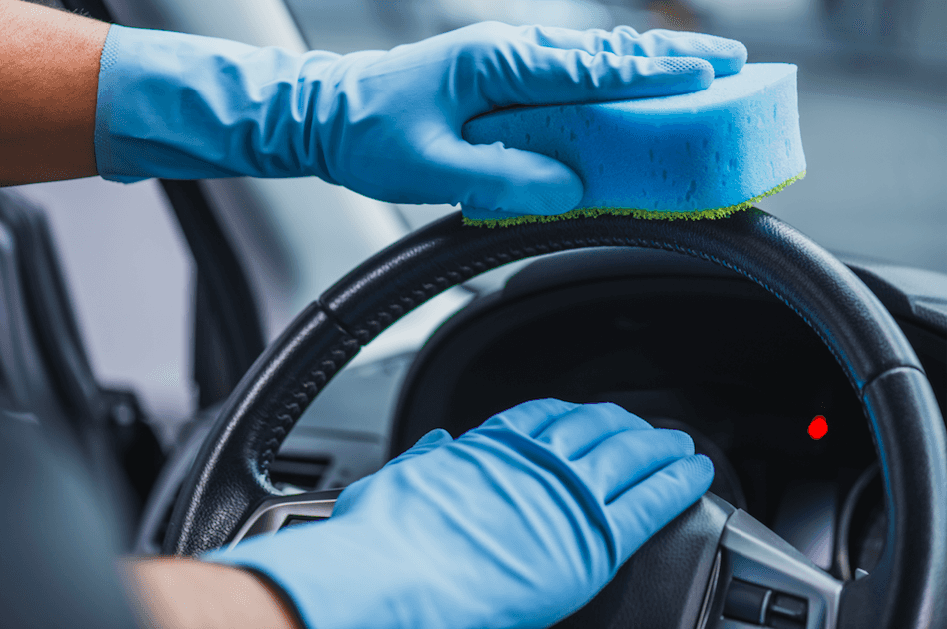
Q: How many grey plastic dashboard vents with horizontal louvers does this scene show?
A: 1